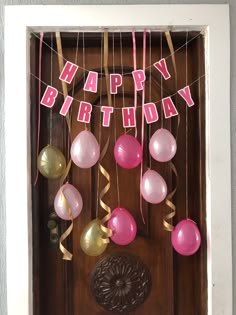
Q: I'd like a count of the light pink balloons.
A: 4